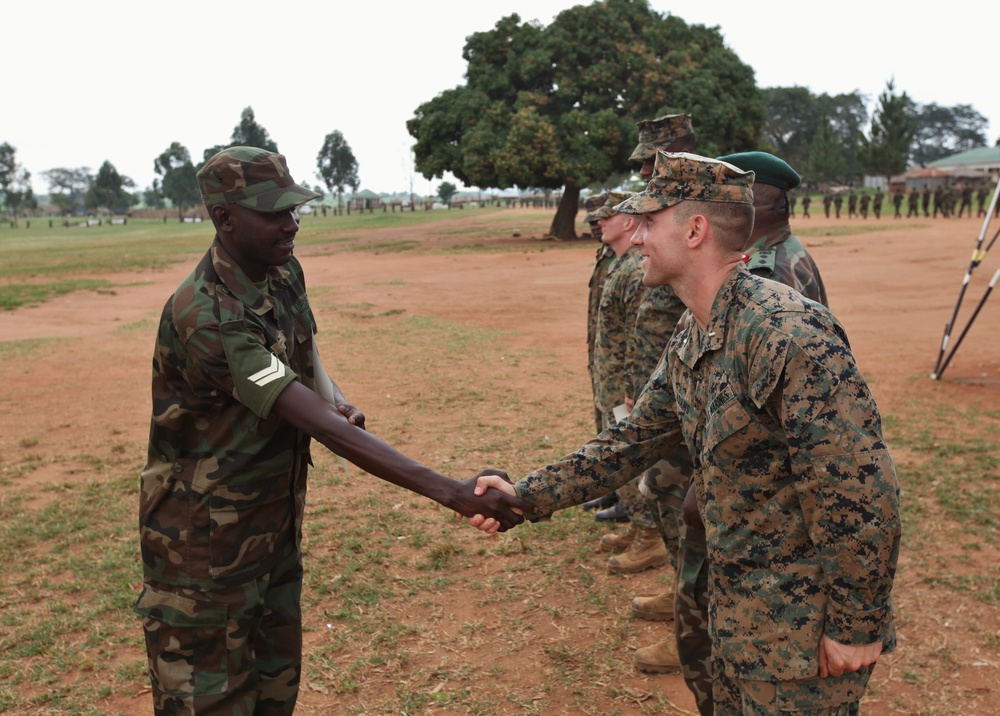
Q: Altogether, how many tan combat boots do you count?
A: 4